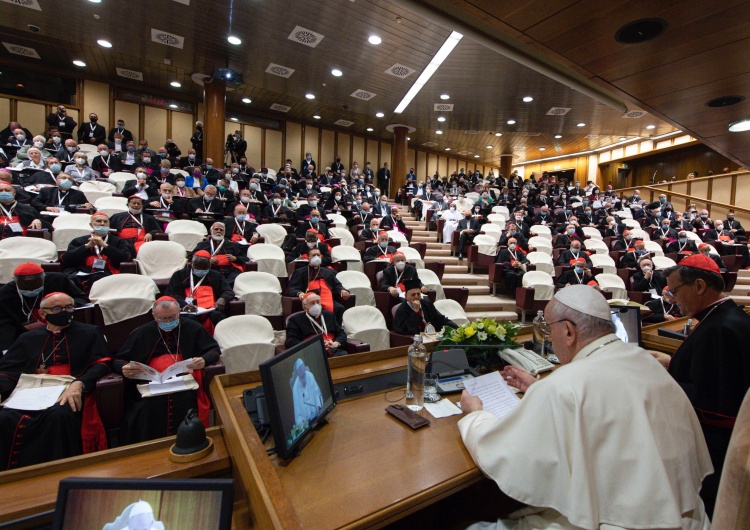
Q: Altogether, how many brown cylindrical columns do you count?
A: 3